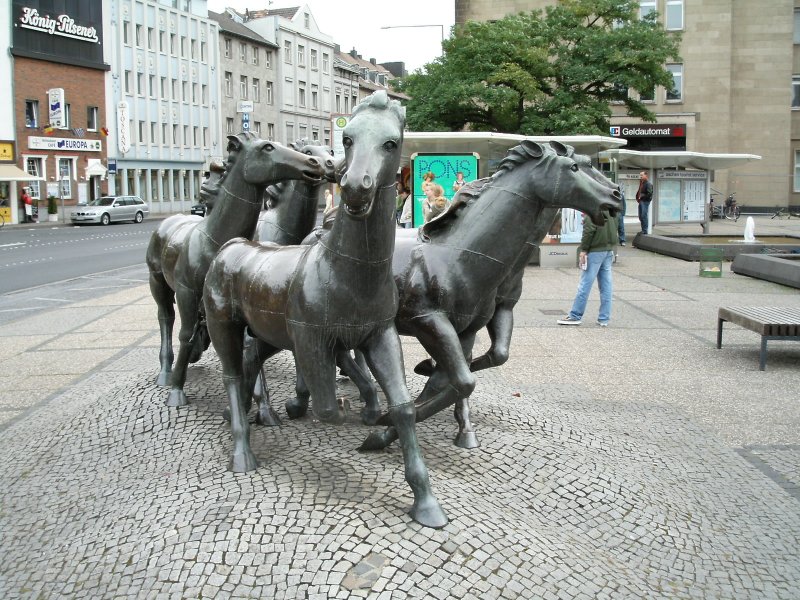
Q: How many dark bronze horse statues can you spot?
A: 5